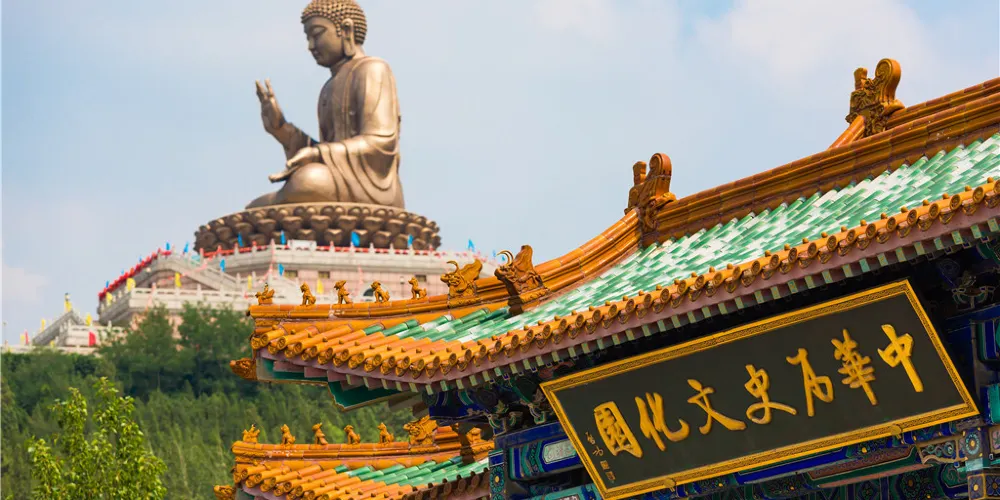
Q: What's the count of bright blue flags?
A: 14